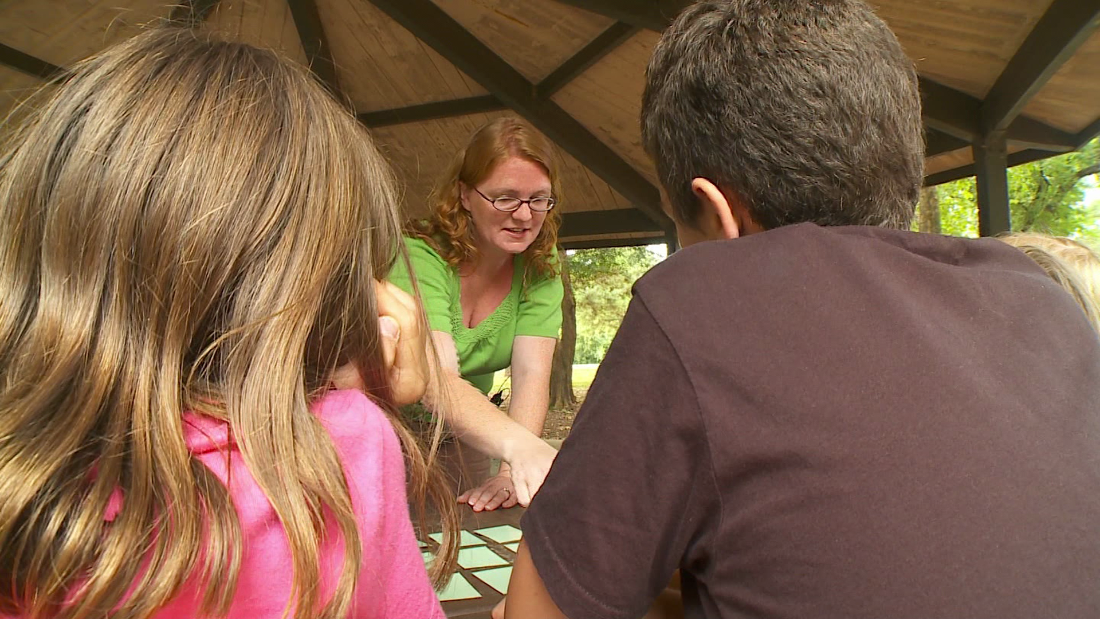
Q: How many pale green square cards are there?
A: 8